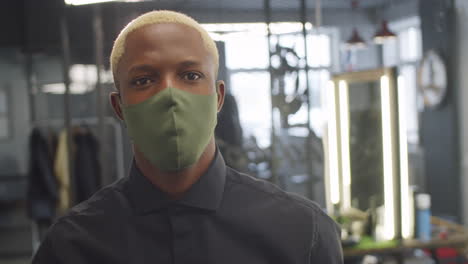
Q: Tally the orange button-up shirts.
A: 0